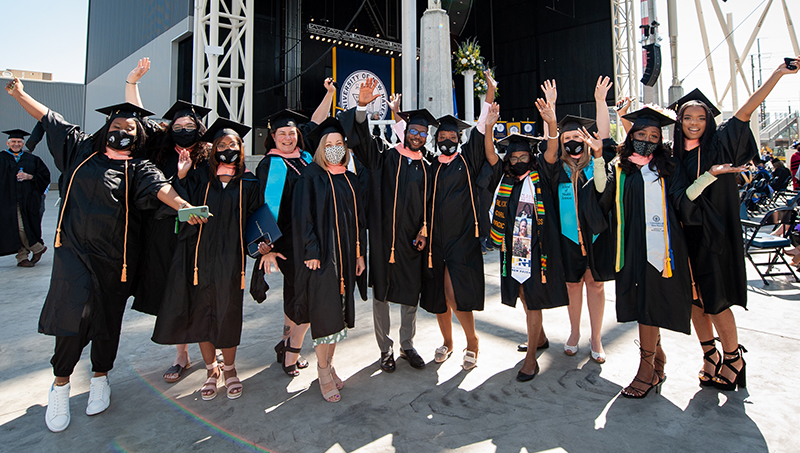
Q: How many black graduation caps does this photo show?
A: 12